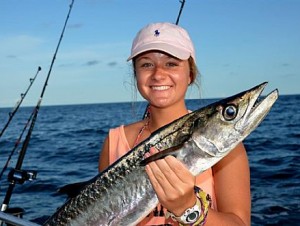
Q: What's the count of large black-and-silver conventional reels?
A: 1